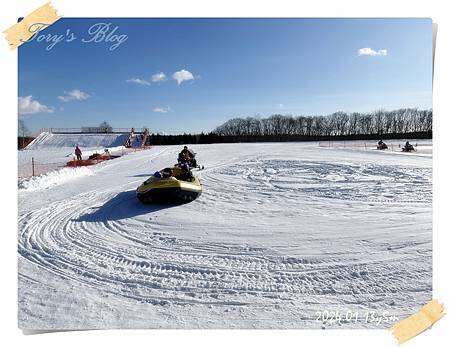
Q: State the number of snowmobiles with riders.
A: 3